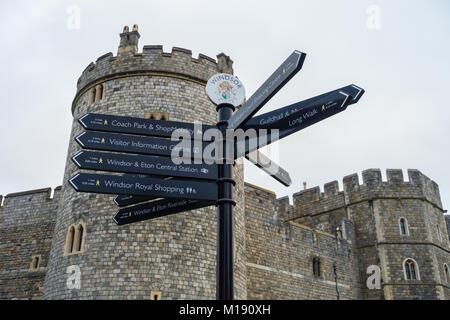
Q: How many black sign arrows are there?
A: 10